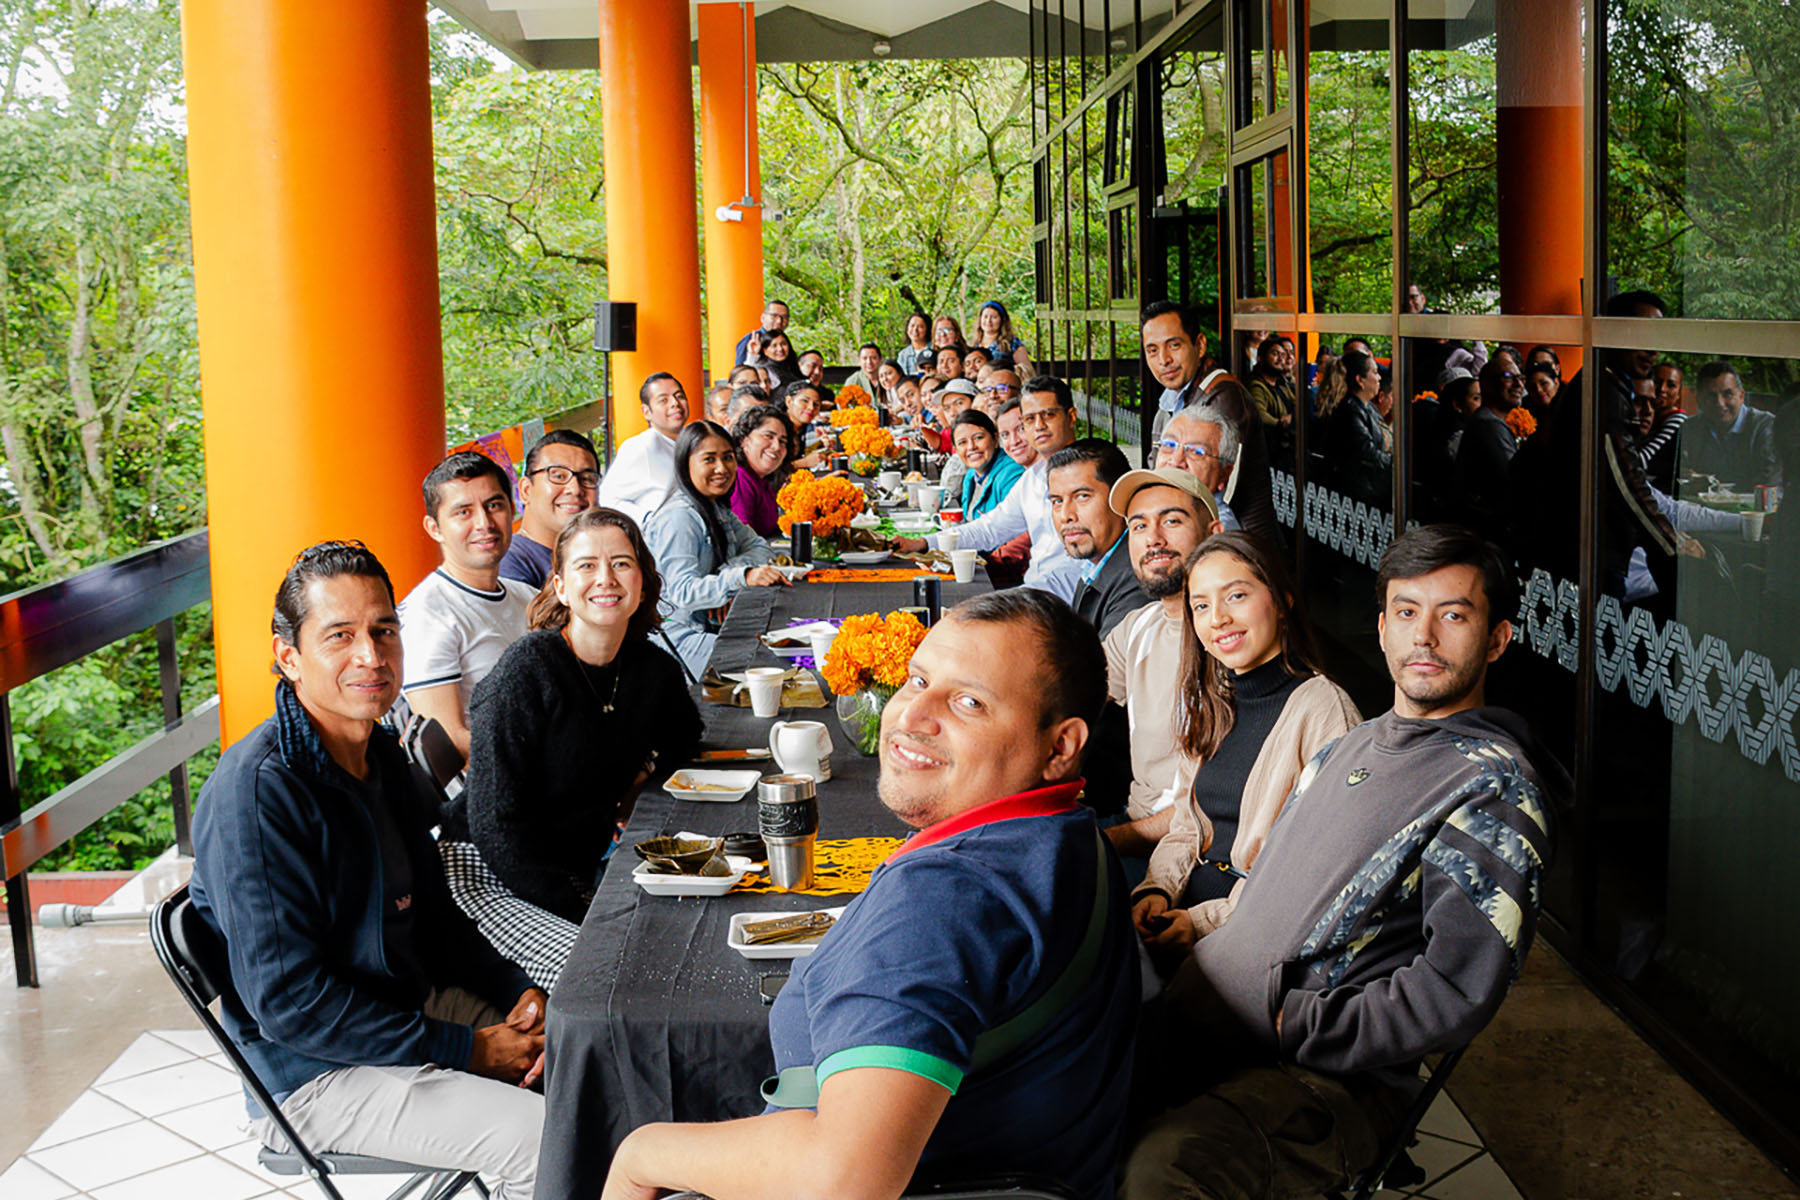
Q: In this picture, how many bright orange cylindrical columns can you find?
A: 3